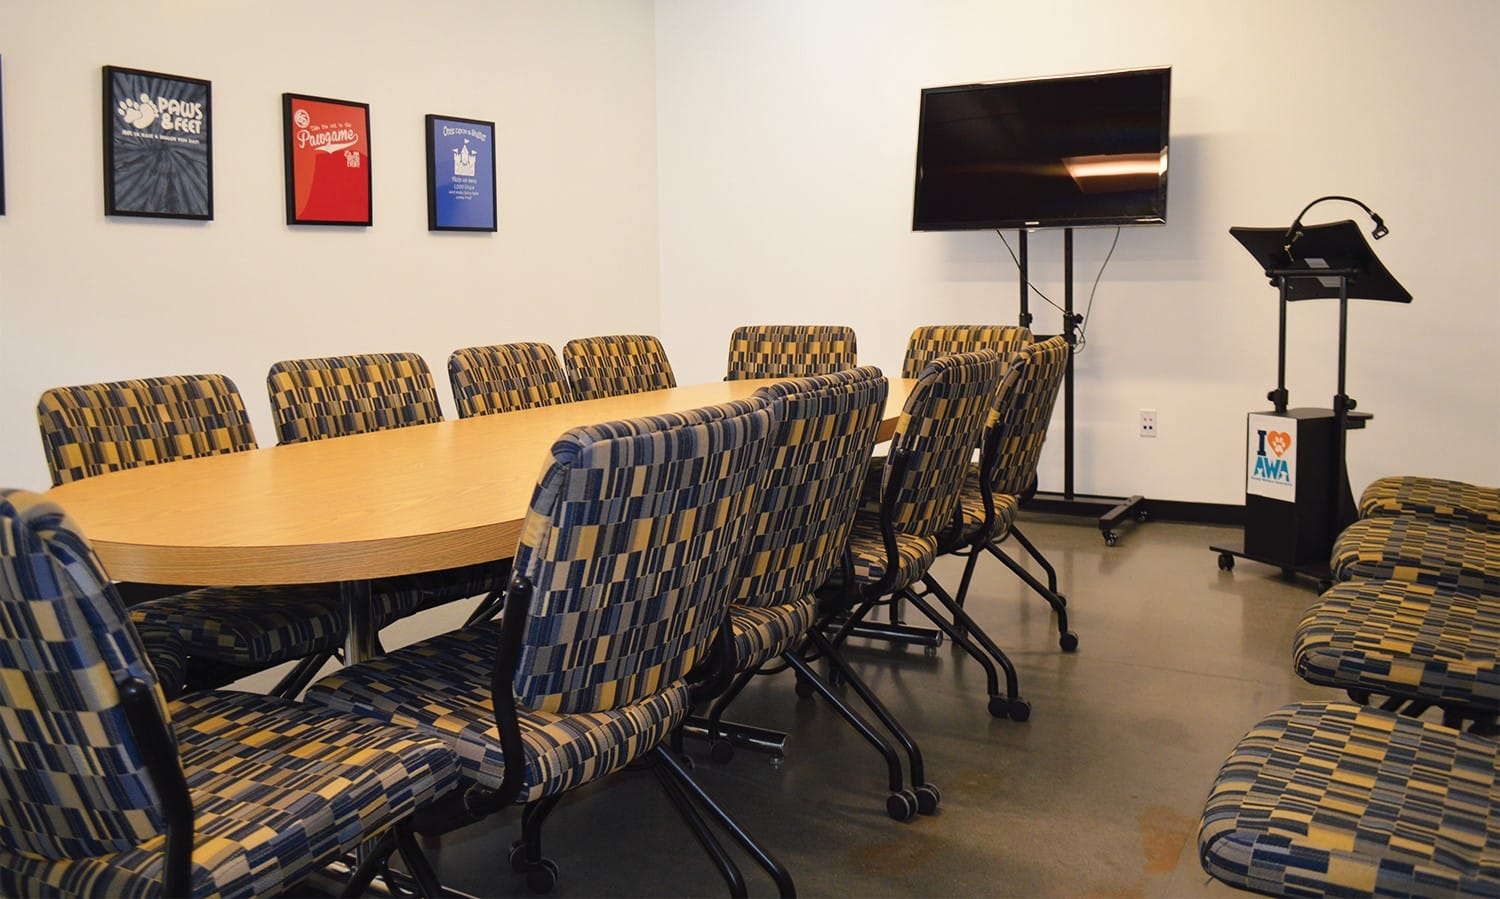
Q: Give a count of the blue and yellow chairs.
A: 15